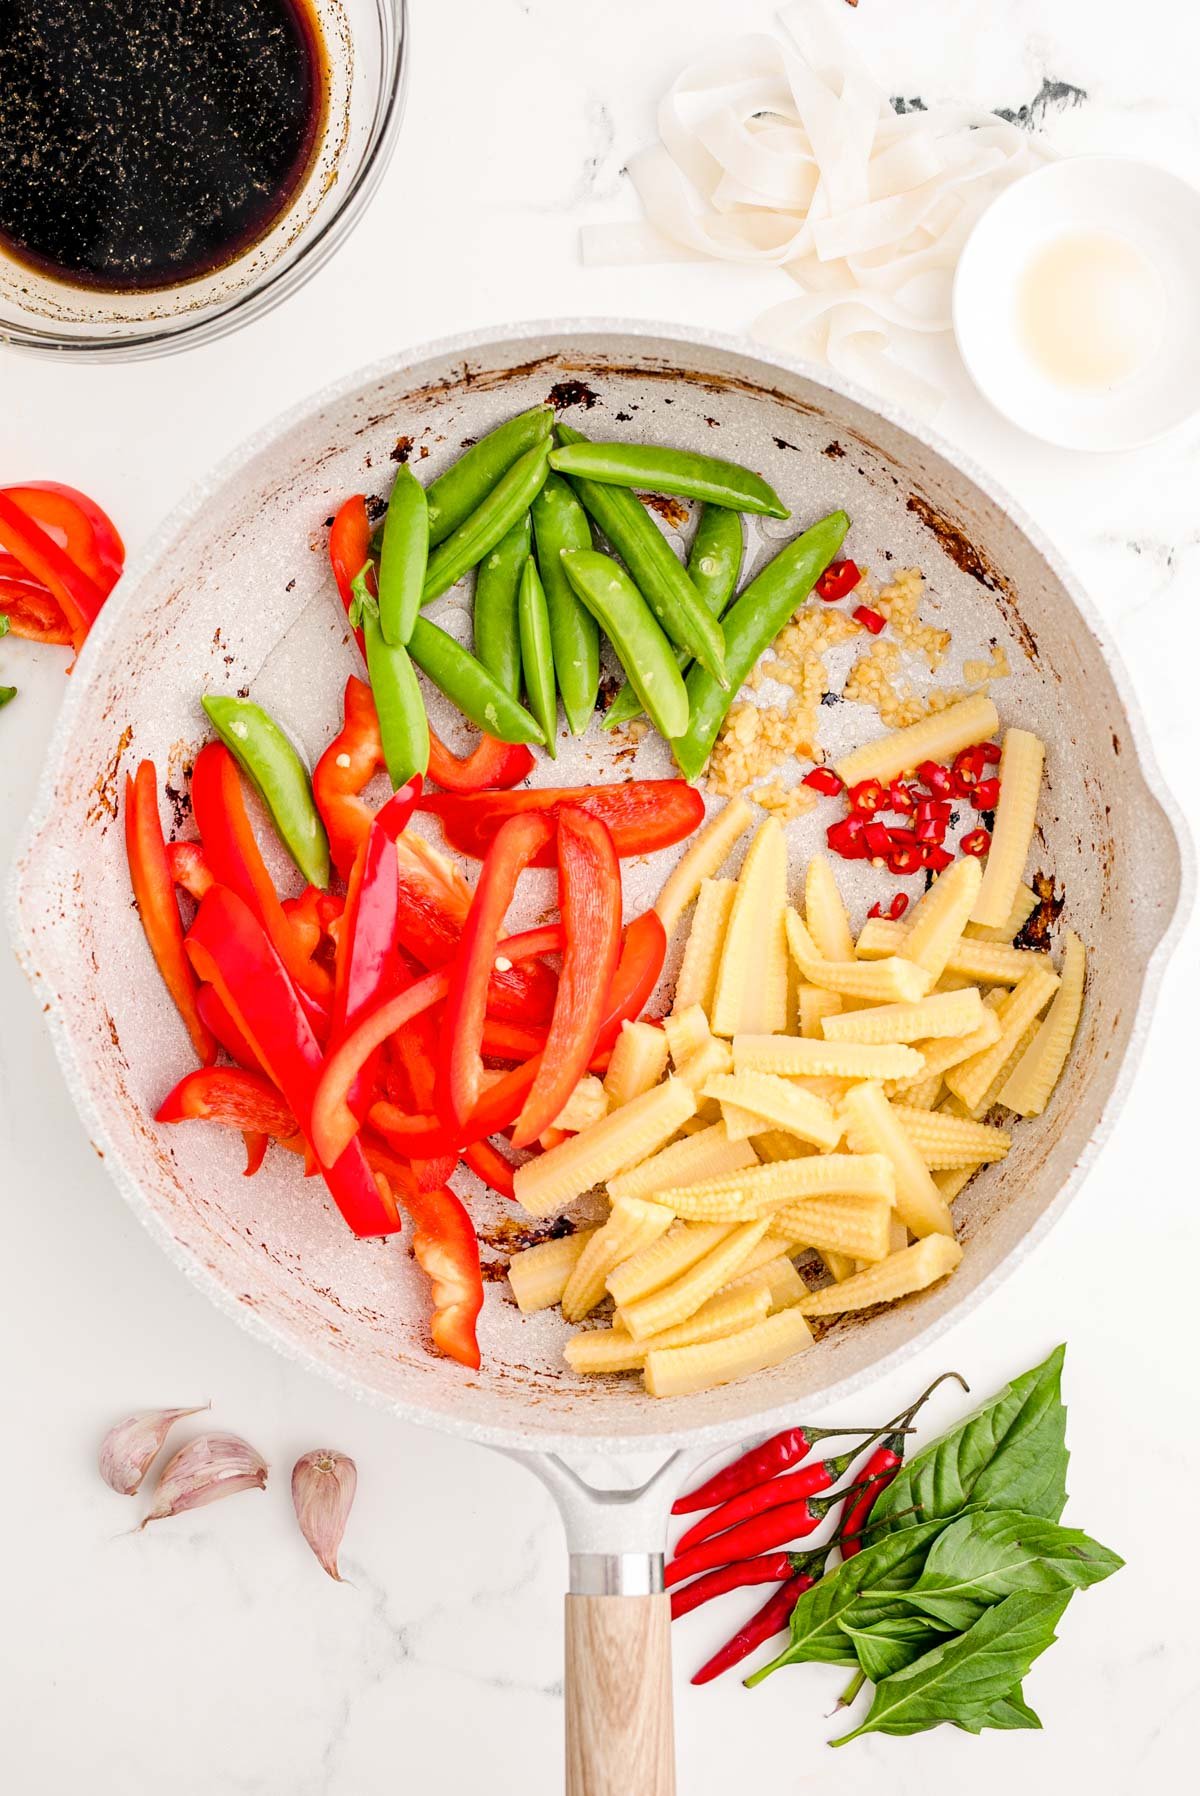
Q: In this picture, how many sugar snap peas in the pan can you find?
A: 14